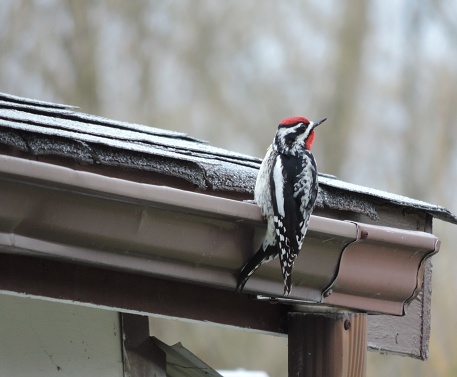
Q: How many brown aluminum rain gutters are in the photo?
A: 1